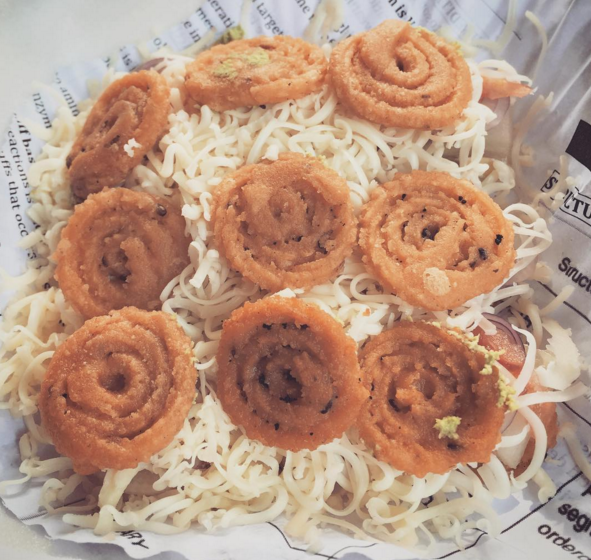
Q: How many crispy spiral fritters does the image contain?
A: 9